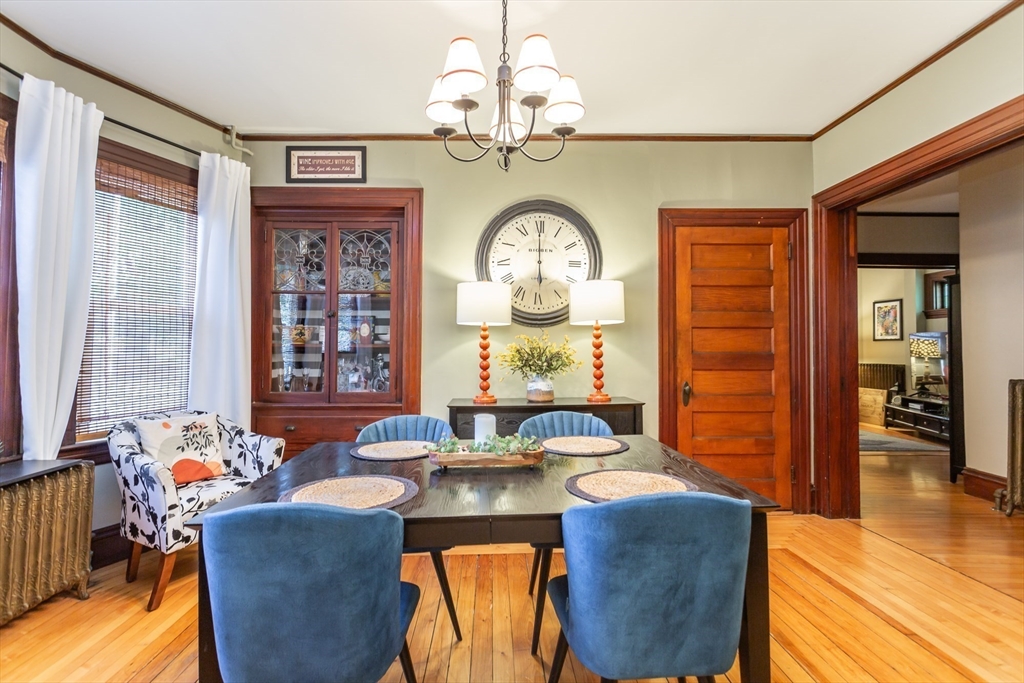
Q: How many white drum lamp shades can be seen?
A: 2